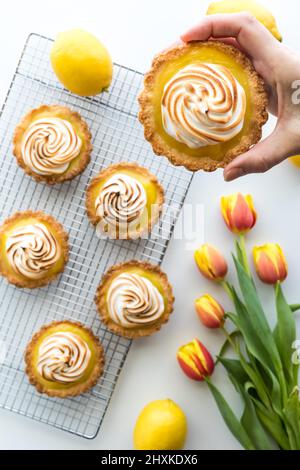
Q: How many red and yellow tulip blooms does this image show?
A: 5